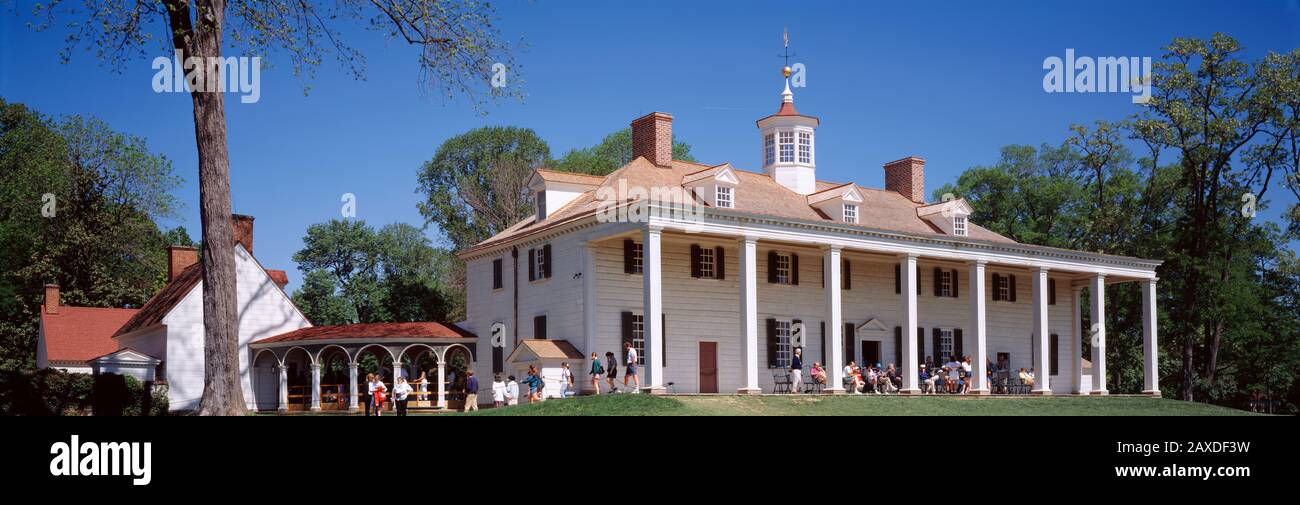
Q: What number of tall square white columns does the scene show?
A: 8